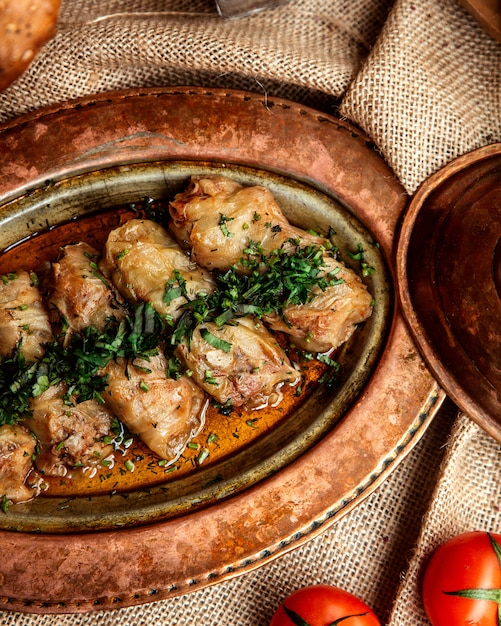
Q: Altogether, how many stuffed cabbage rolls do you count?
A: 9